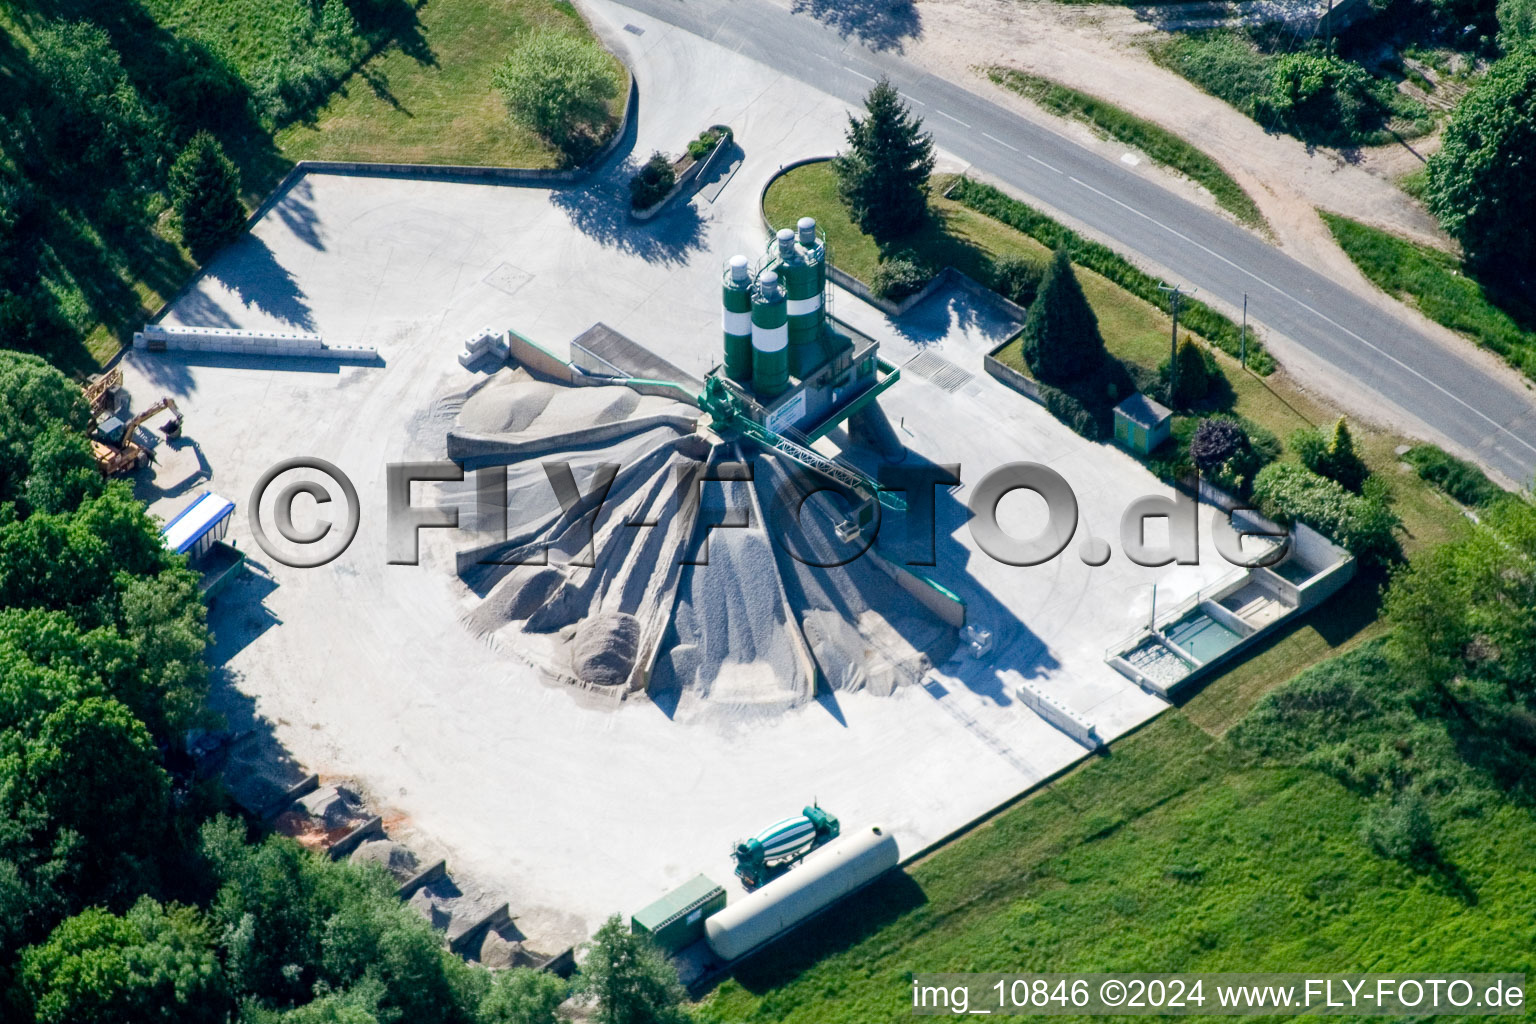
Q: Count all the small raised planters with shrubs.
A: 1